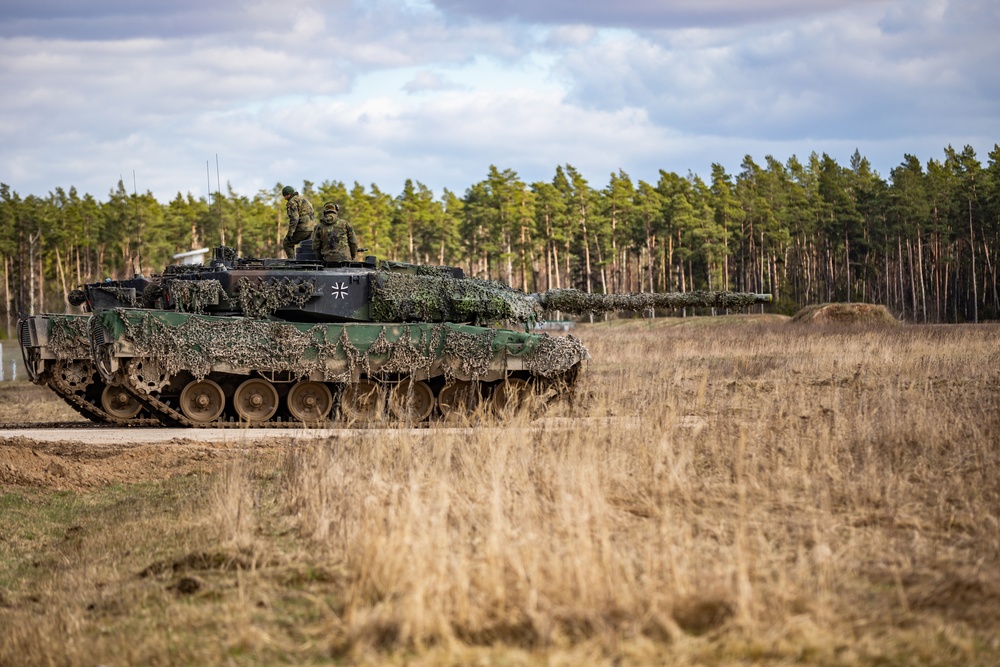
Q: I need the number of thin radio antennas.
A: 4